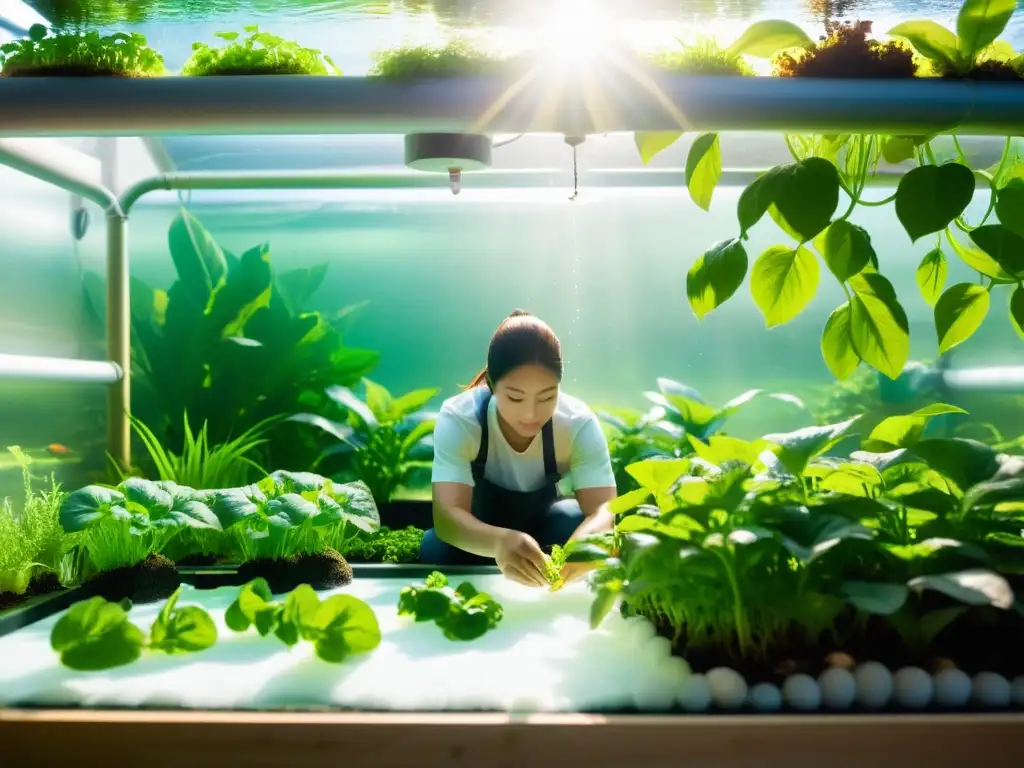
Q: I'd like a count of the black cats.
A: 0